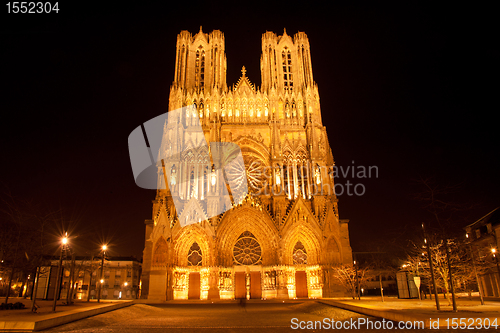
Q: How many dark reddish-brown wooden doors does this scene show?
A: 4